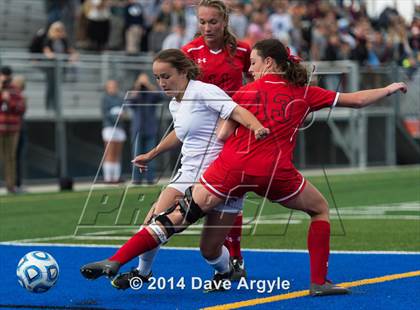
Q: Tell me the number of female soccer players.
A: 3